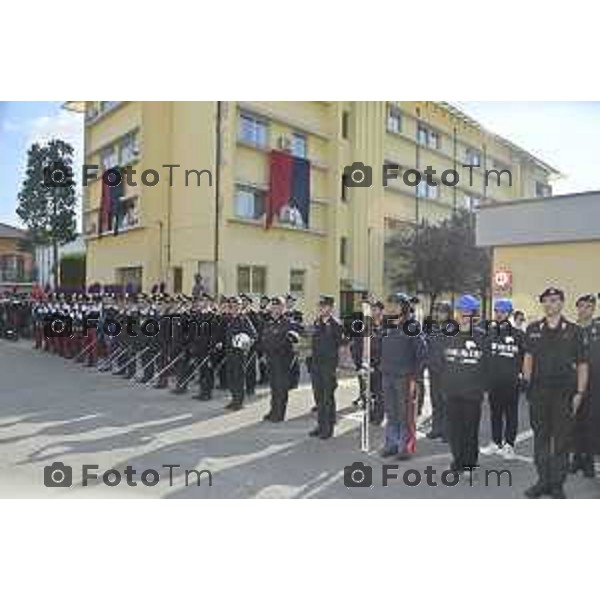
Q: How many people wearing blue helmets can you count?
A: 2